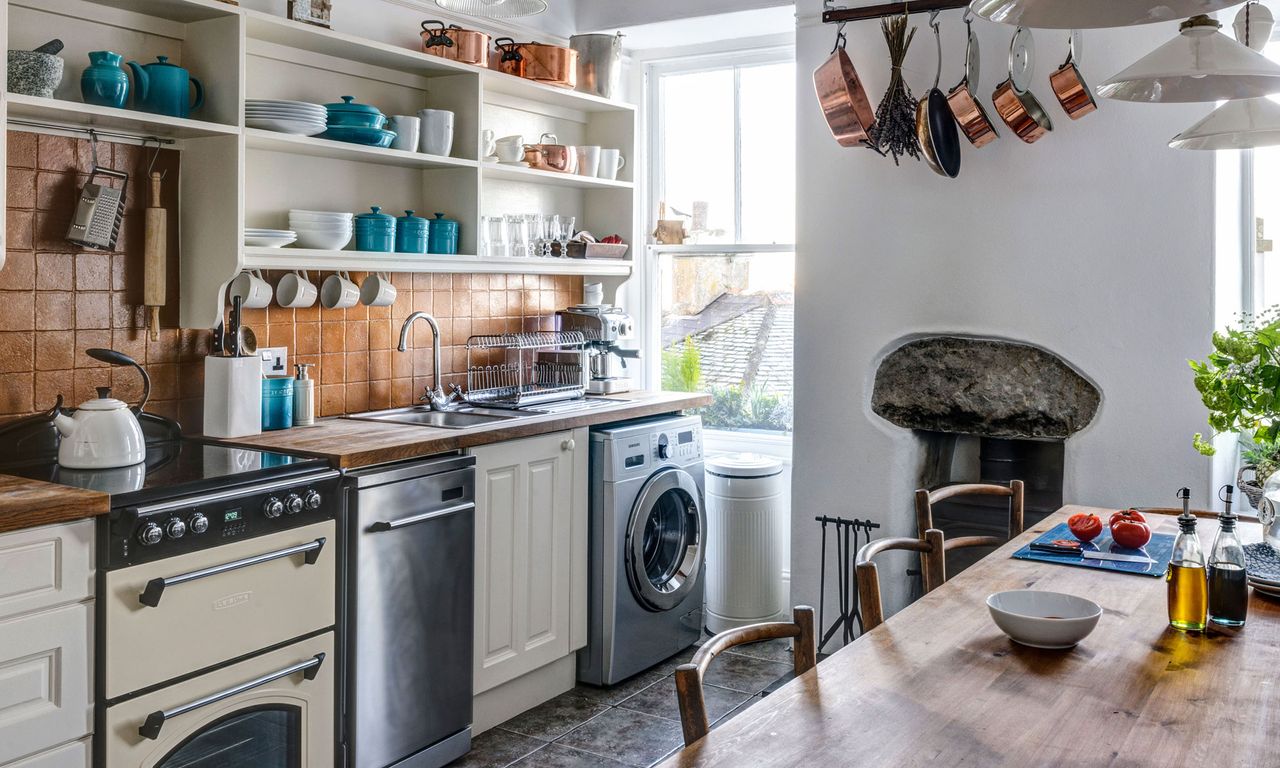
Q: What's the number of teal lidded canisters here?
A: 3